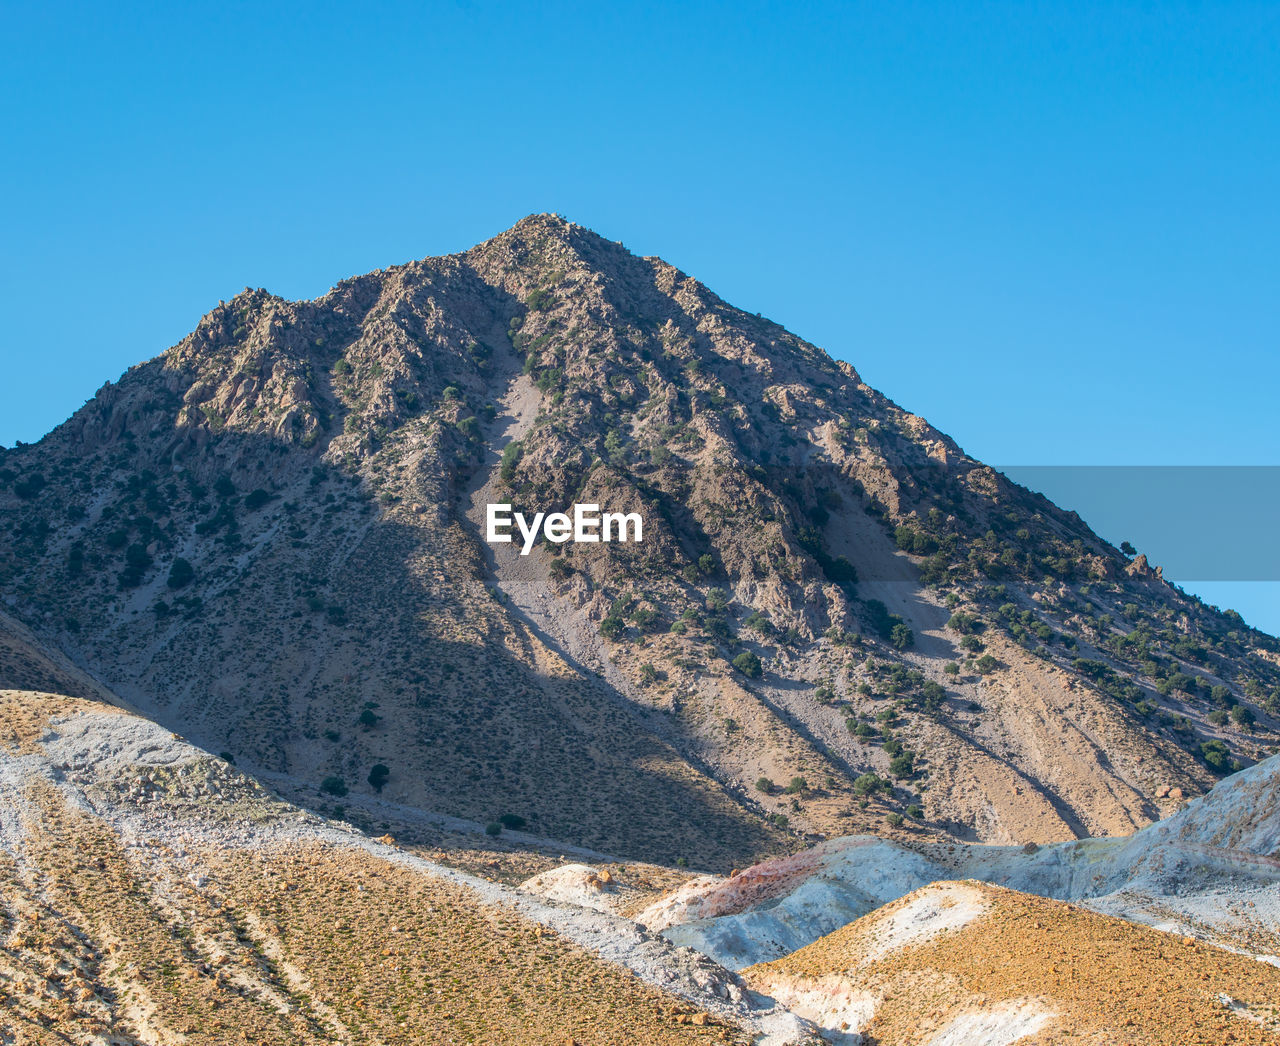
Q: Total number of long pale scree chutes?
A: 2